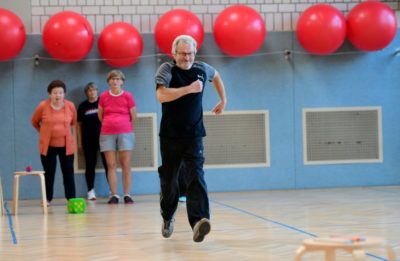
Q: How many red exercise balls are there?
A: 7